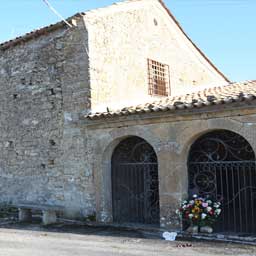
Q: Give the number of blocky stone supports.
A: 2